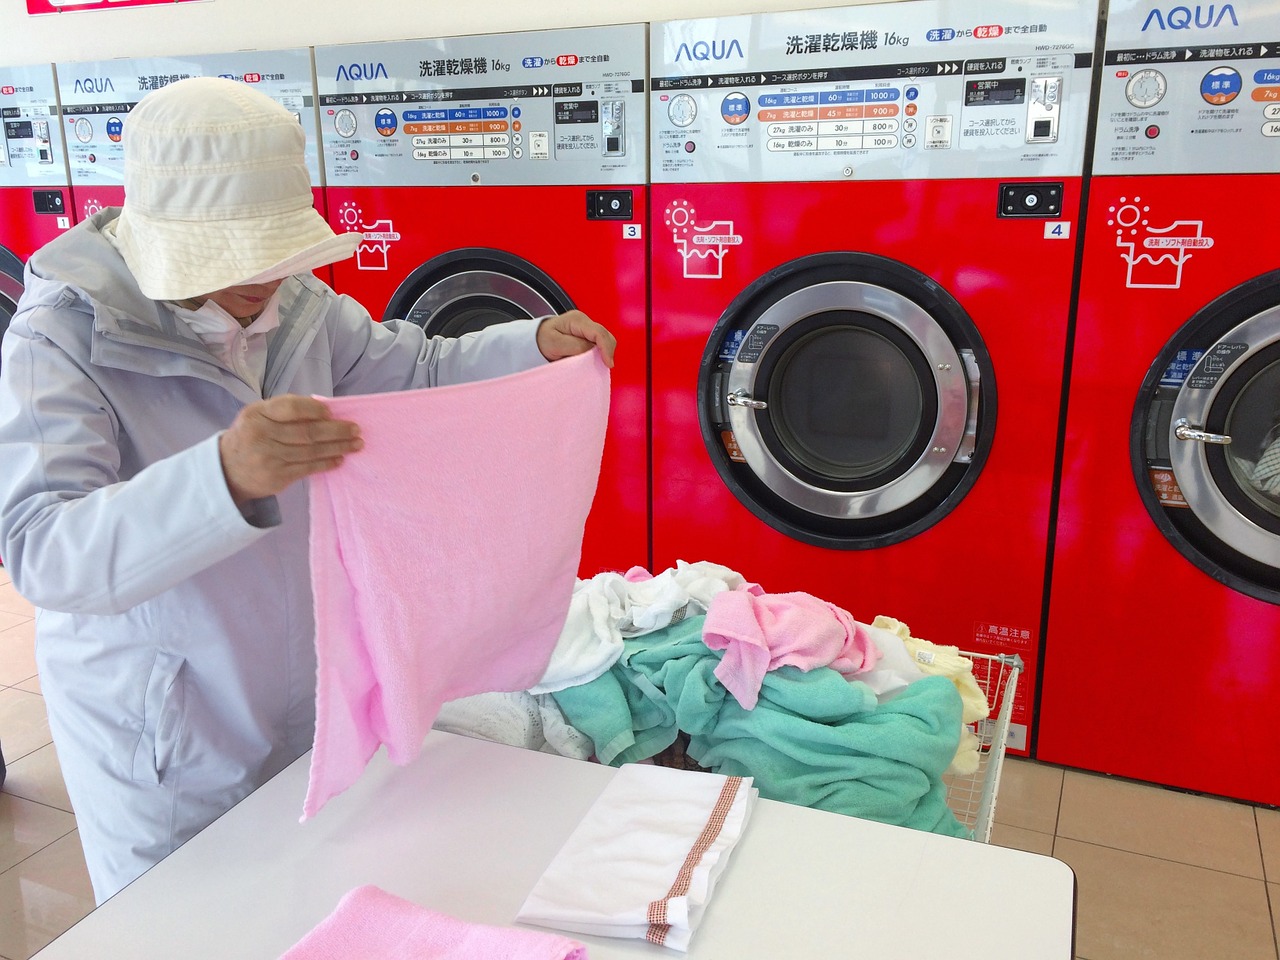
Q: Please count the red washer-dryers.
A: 5